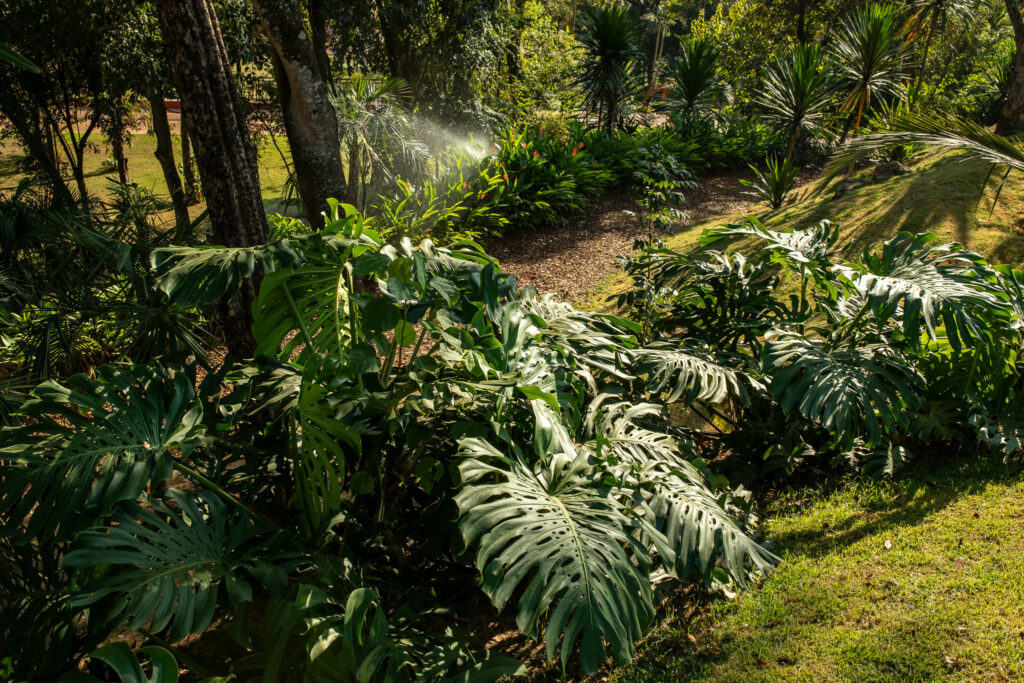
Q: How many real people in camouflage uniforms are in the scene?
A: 0